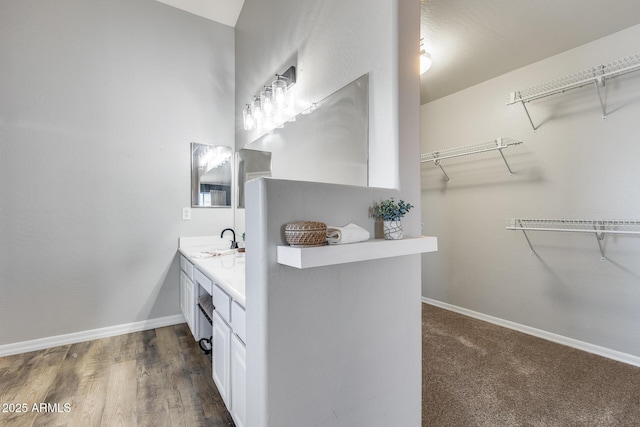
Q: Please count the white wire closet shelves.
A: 3